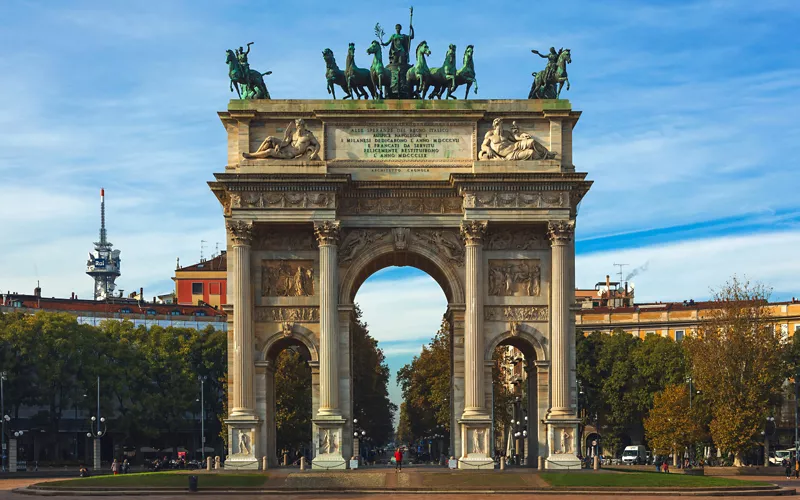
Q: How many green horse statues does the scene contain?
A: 8